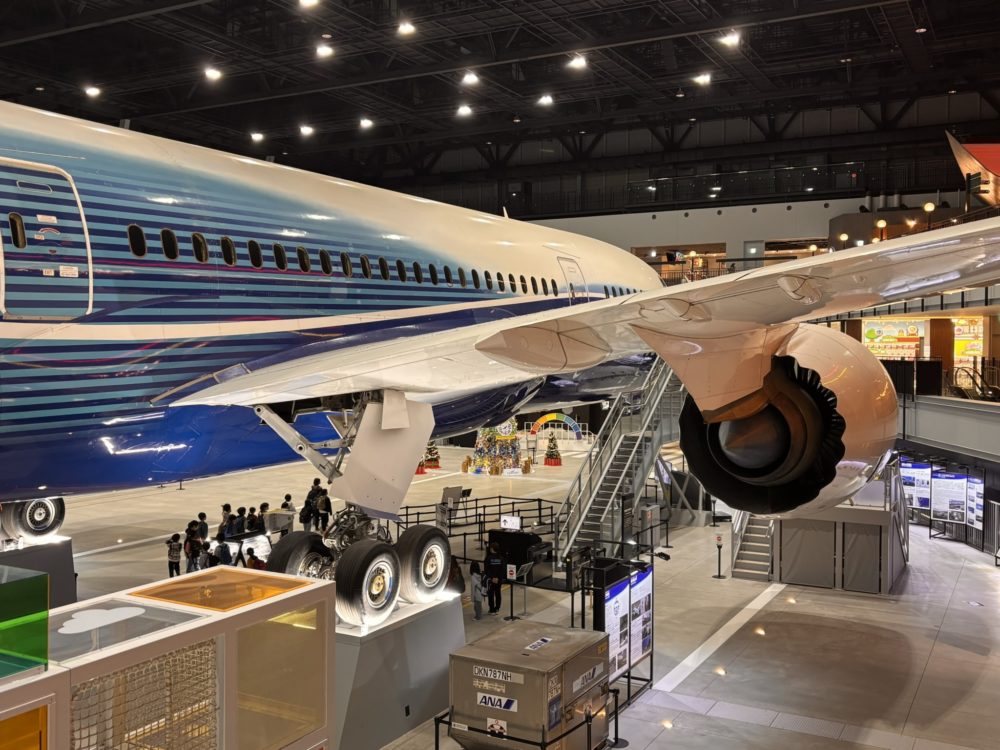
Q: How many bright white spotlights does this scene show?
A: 14